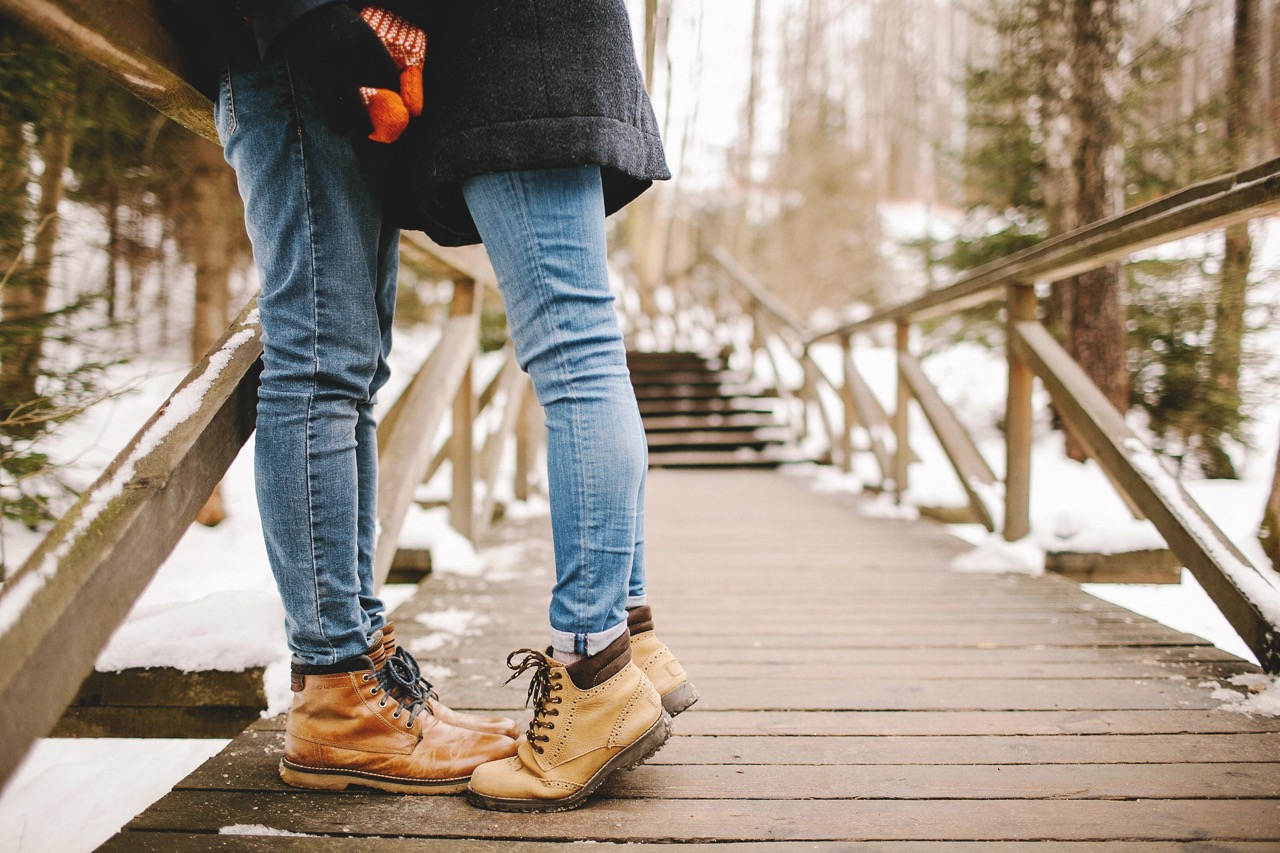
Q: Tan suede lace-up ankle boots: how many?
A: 2